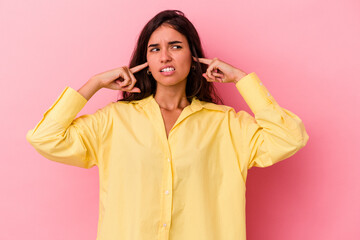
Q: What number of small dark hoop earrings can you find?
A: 2